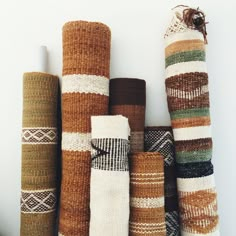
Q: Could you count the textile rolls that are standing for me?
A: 7